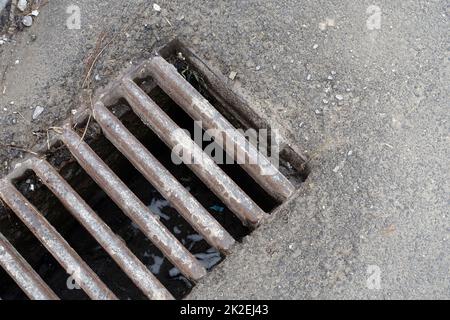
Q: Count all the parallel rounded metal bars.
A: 7